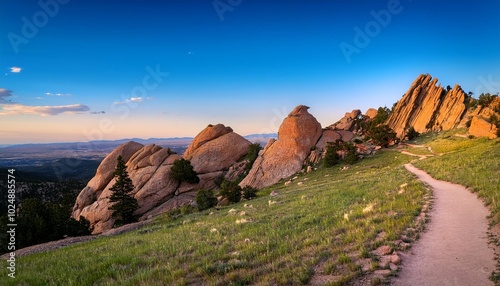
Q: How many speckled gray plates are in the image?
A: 0